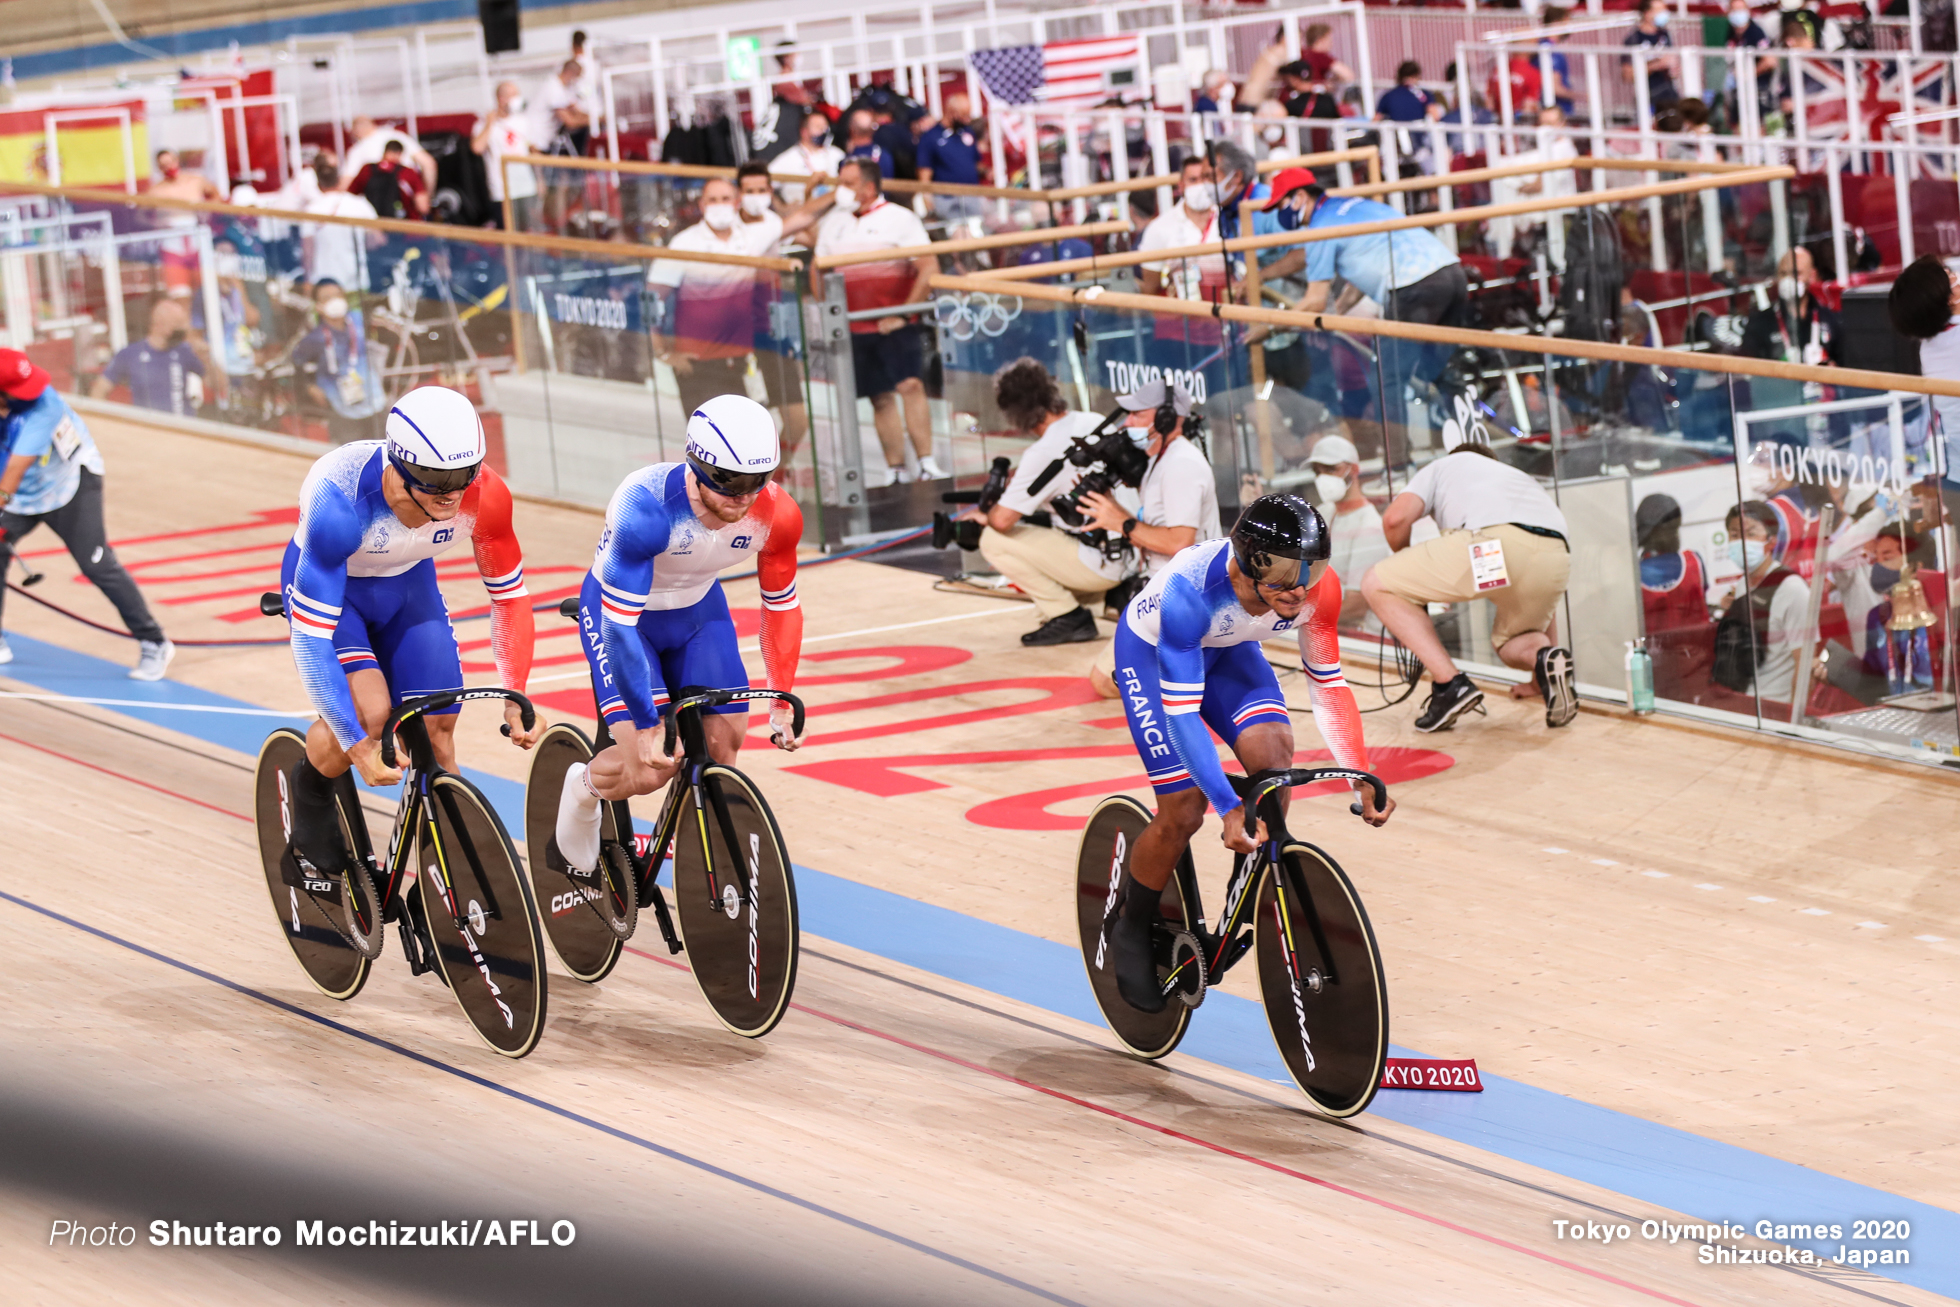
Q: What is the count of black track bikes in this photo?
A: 3